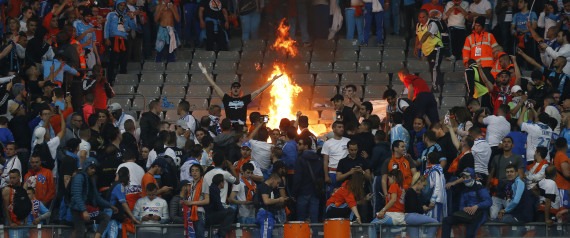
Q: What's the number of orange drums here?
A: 2